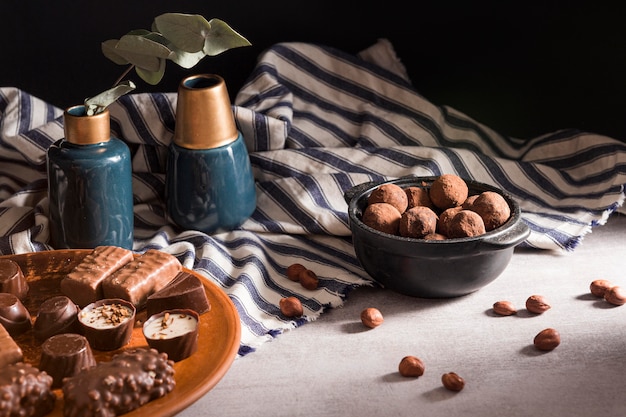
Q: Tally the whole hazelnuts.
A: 11